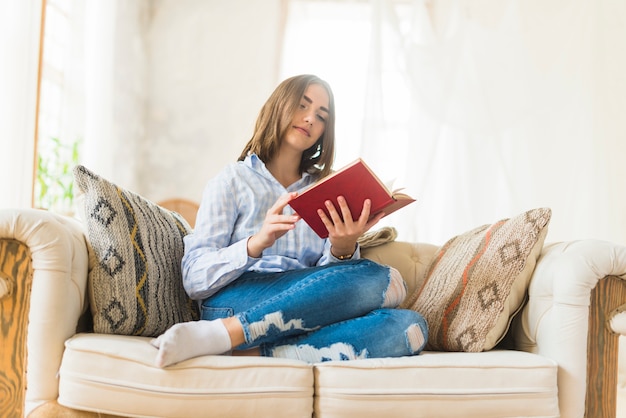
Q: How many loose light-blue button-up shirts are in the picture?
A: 1